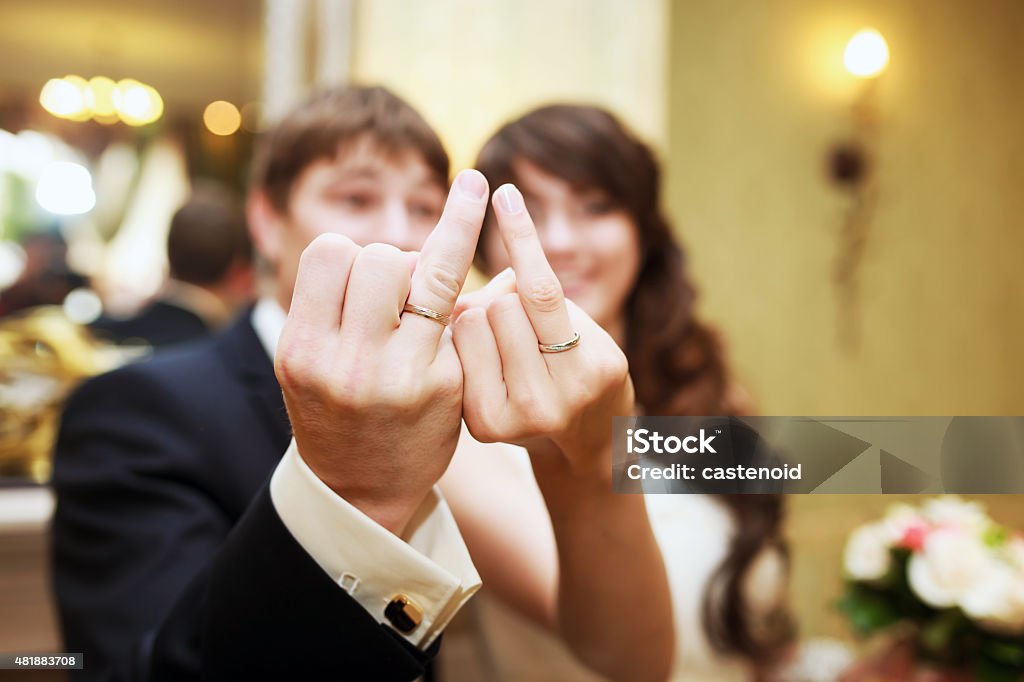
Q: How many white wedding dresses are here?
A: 1